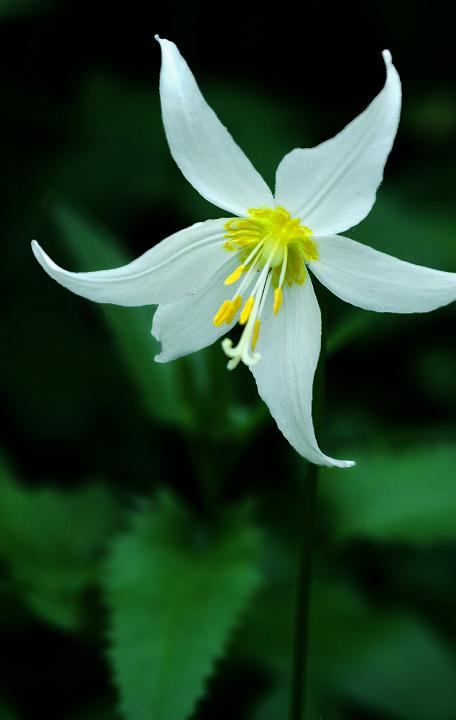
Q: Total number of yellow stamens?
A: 6